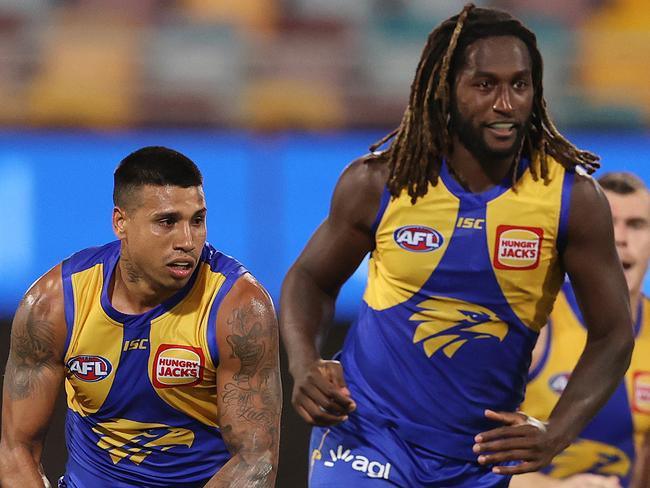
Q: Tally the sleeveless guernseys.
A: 3